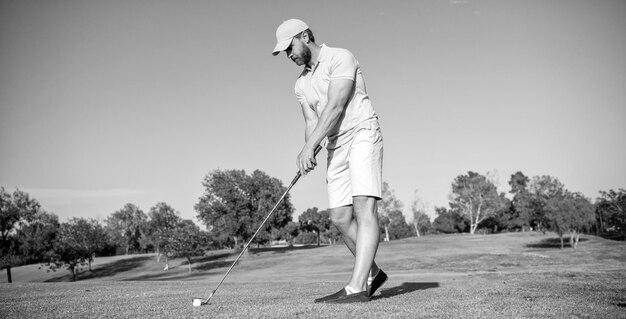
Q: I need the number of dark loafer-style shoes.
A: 2